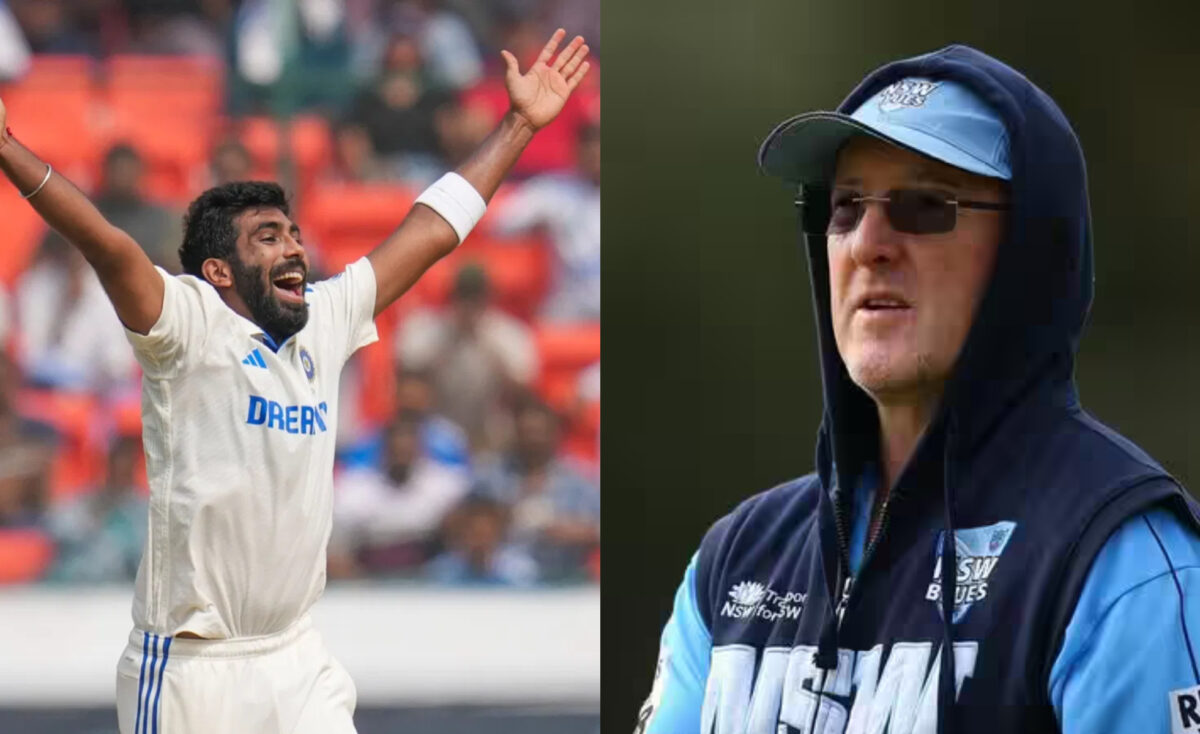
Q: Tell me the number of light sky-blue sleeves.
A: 2